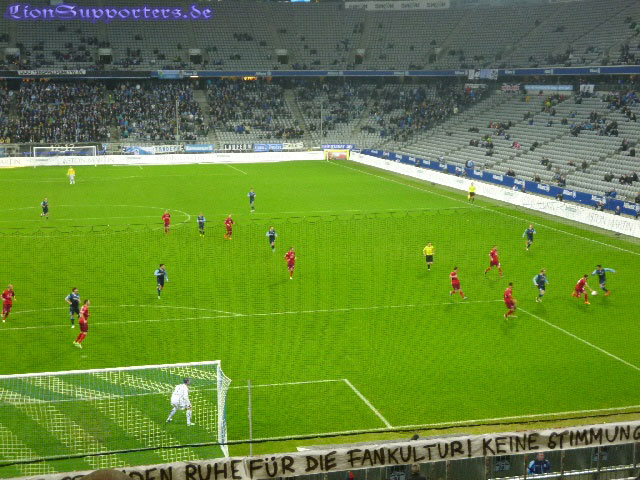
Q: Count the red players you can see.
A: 9